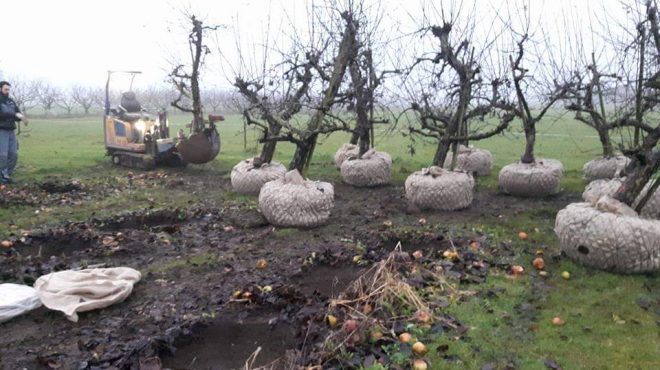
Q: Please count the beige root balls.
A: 10